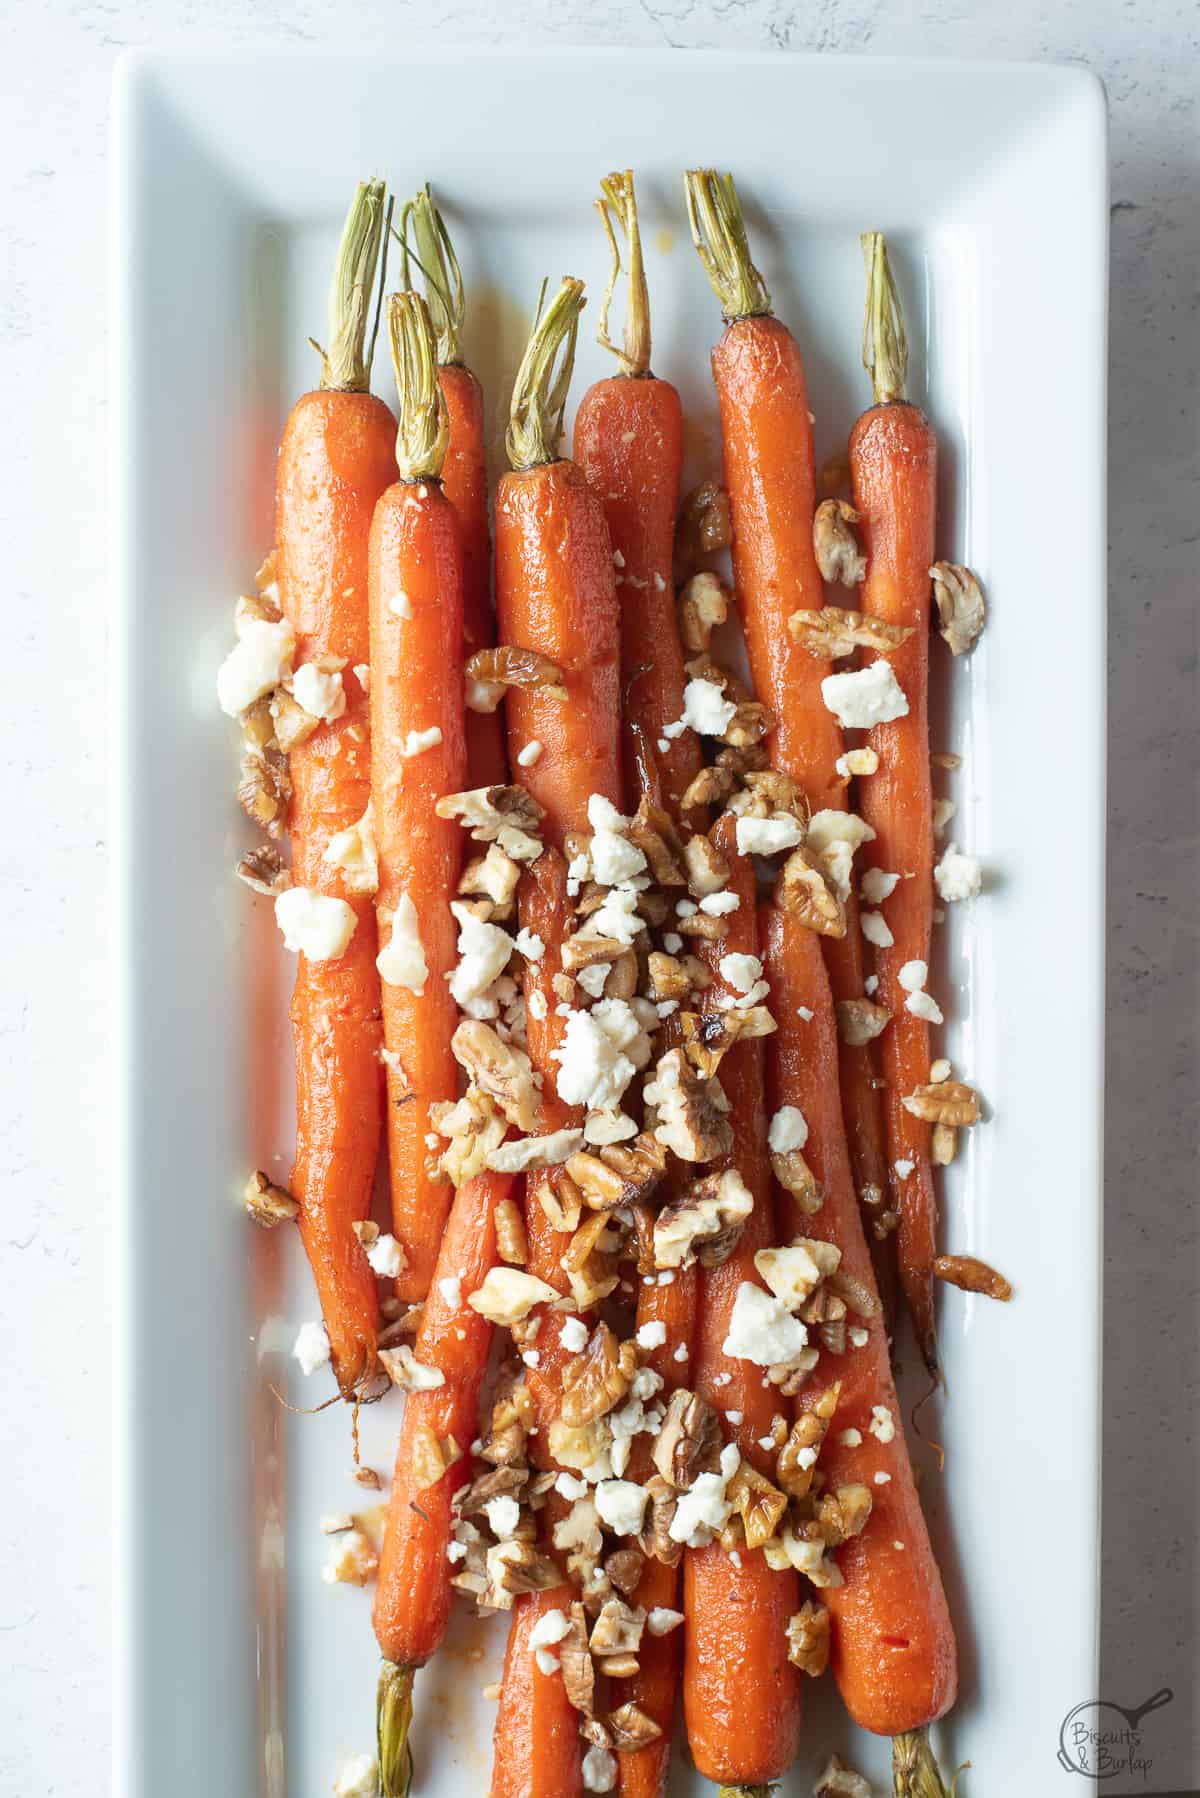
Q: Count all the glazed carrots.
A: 12